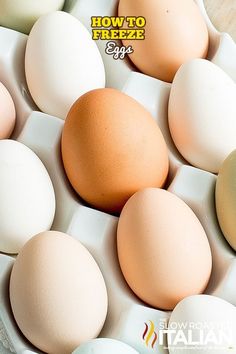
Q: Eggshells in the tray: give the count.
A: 12